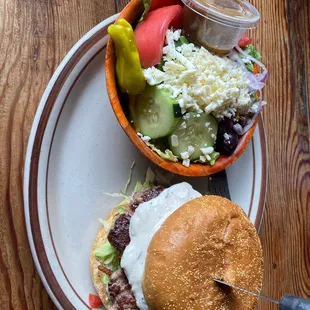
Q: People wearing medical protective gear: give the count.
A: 0